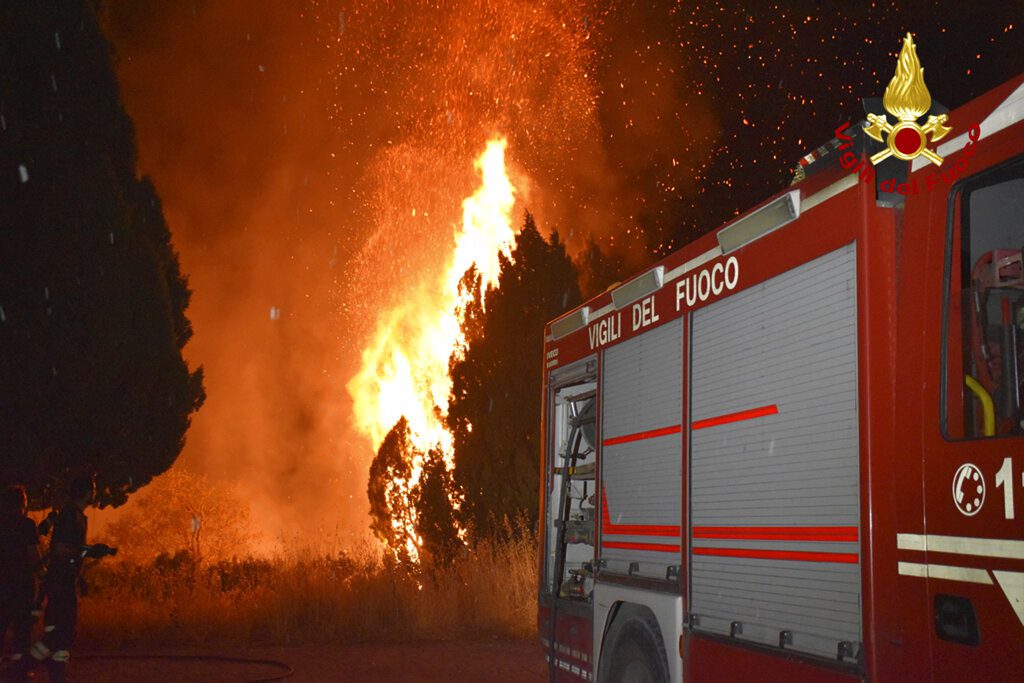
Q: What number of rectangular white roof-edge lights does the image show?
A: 3